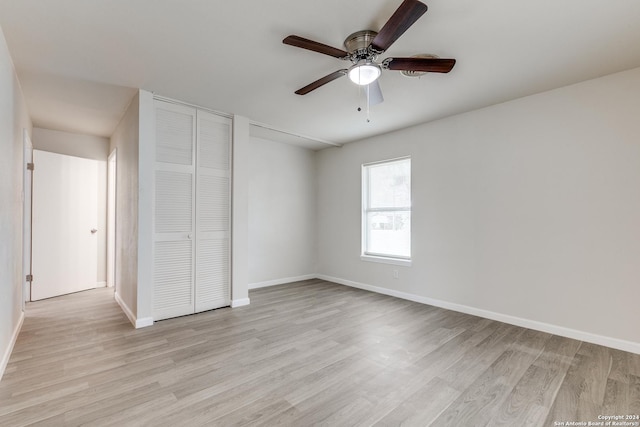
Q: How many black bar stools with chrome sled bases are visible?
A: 0